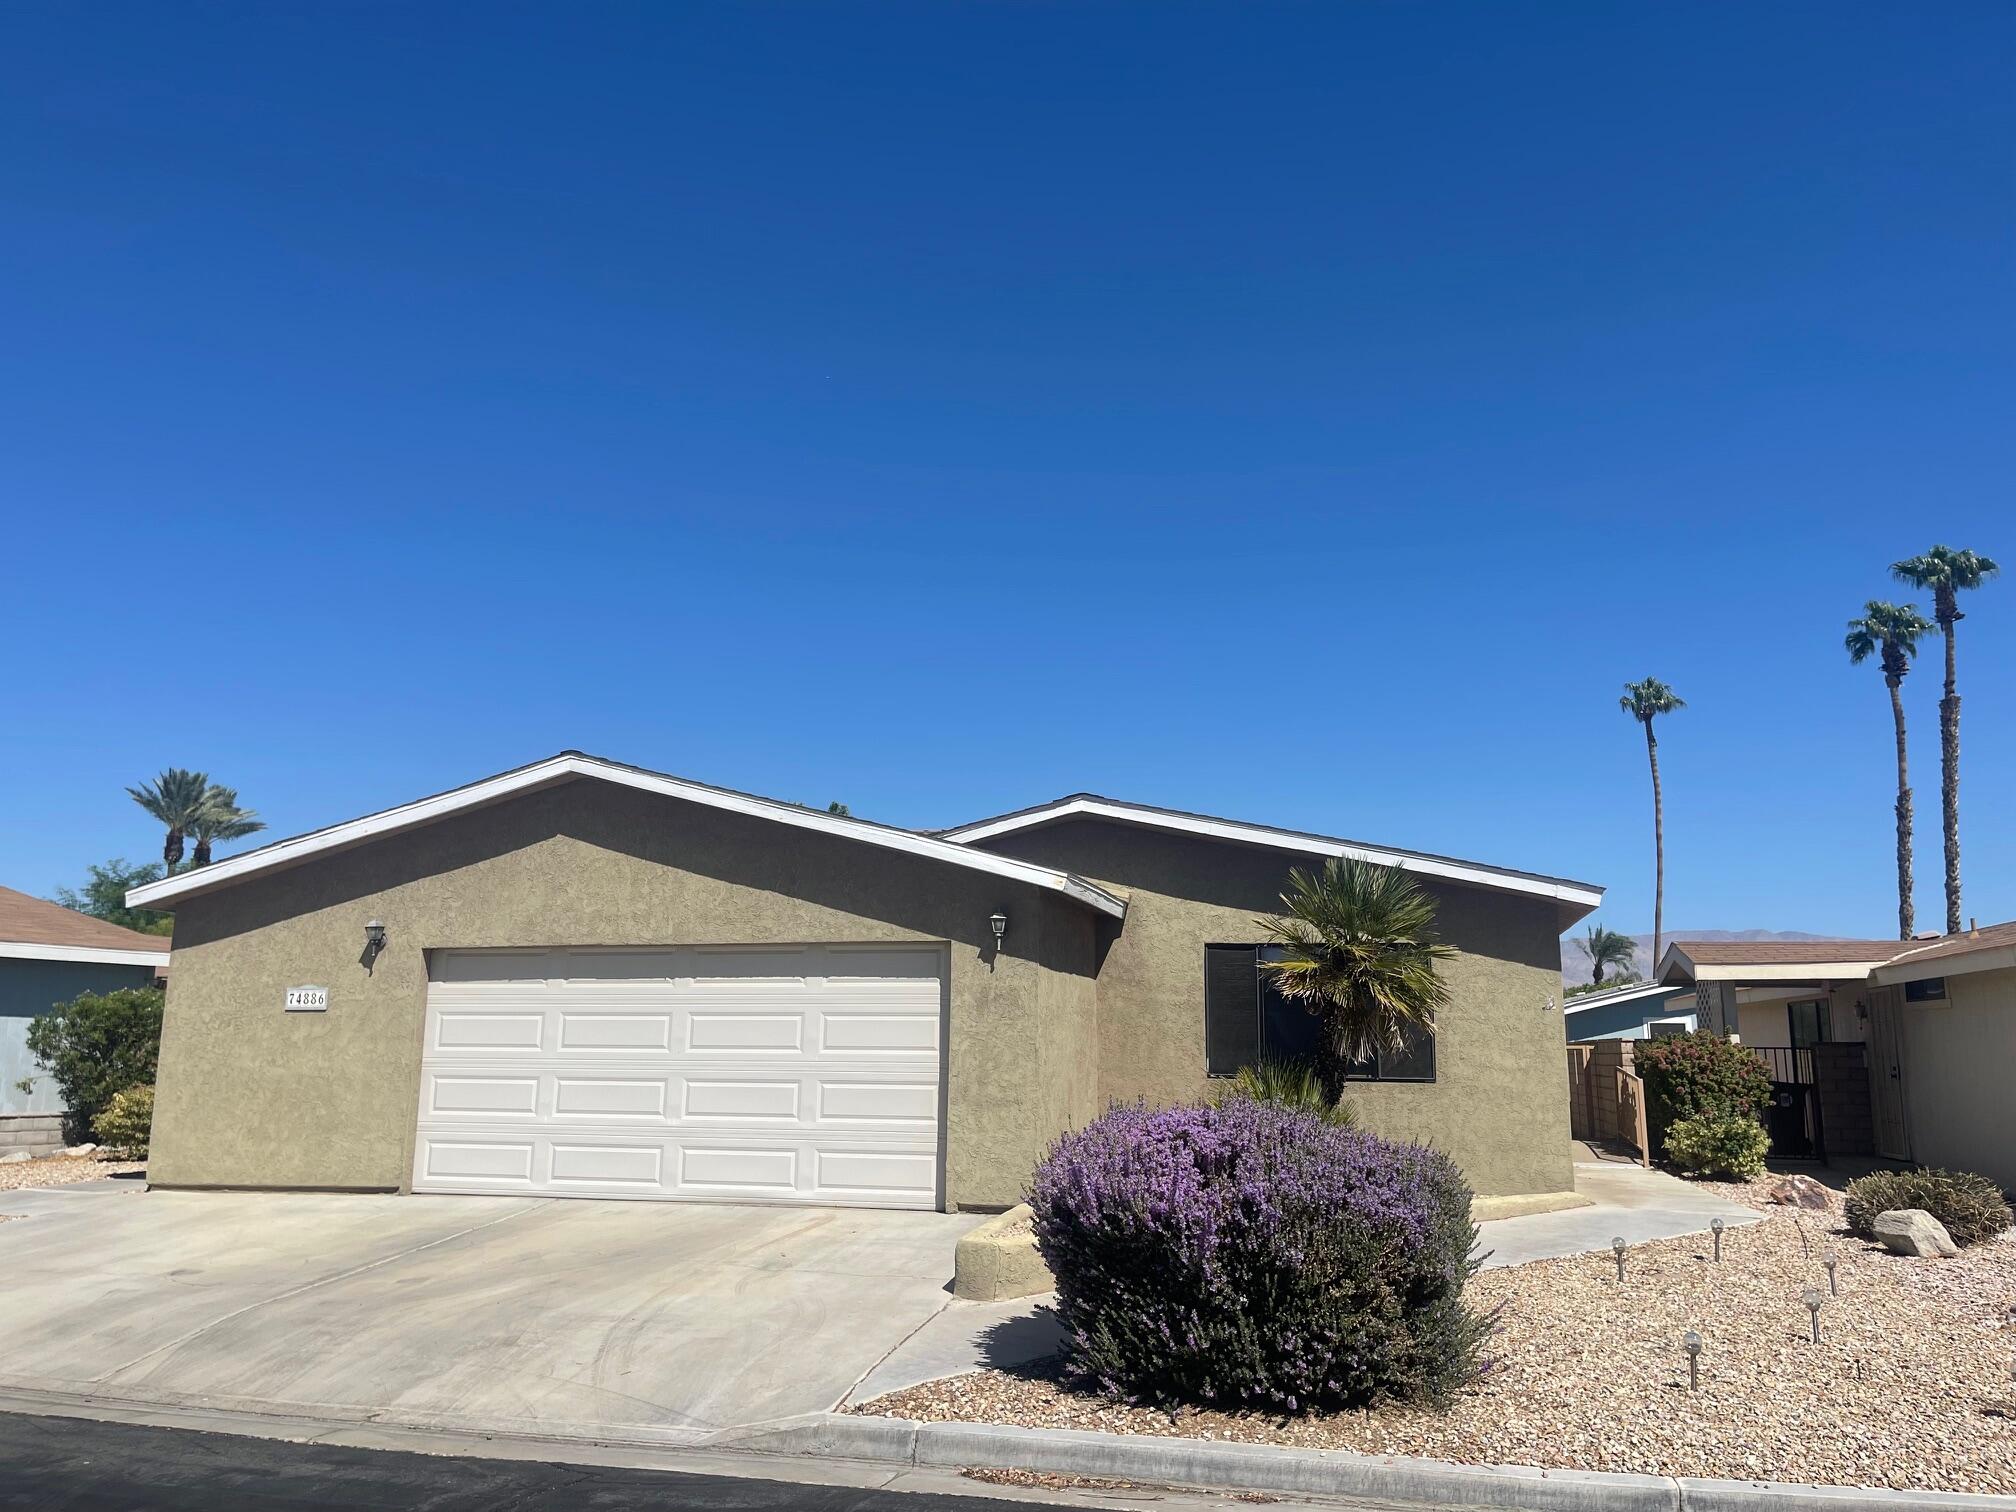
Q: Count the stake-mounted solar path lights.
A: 5